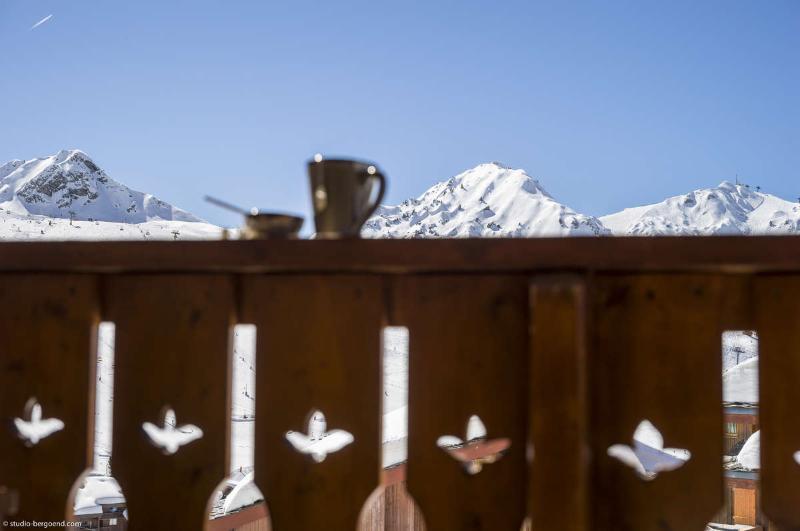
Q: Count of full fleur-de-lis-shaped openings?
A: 5